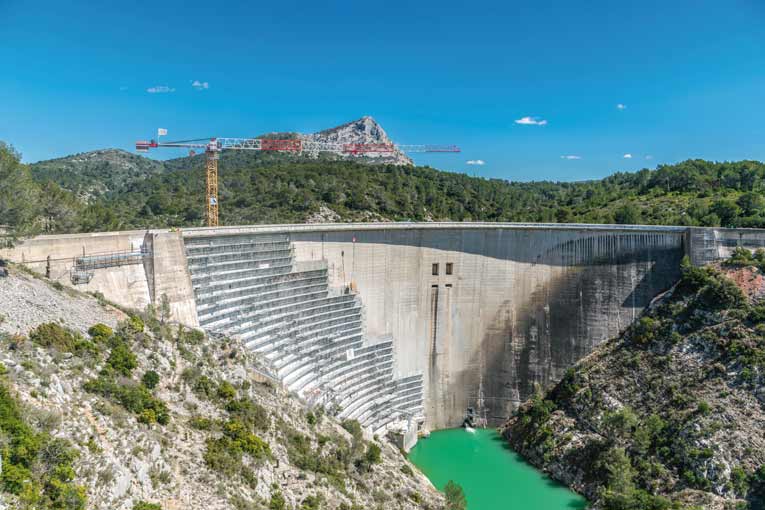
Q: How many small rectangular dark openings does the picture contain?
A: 4